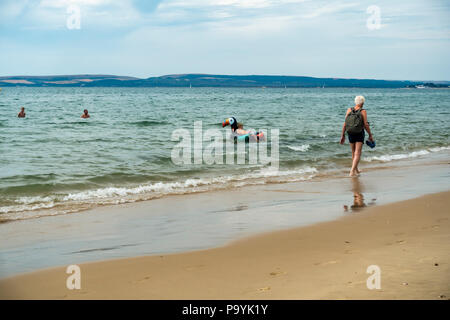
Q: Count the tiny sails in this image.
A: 3